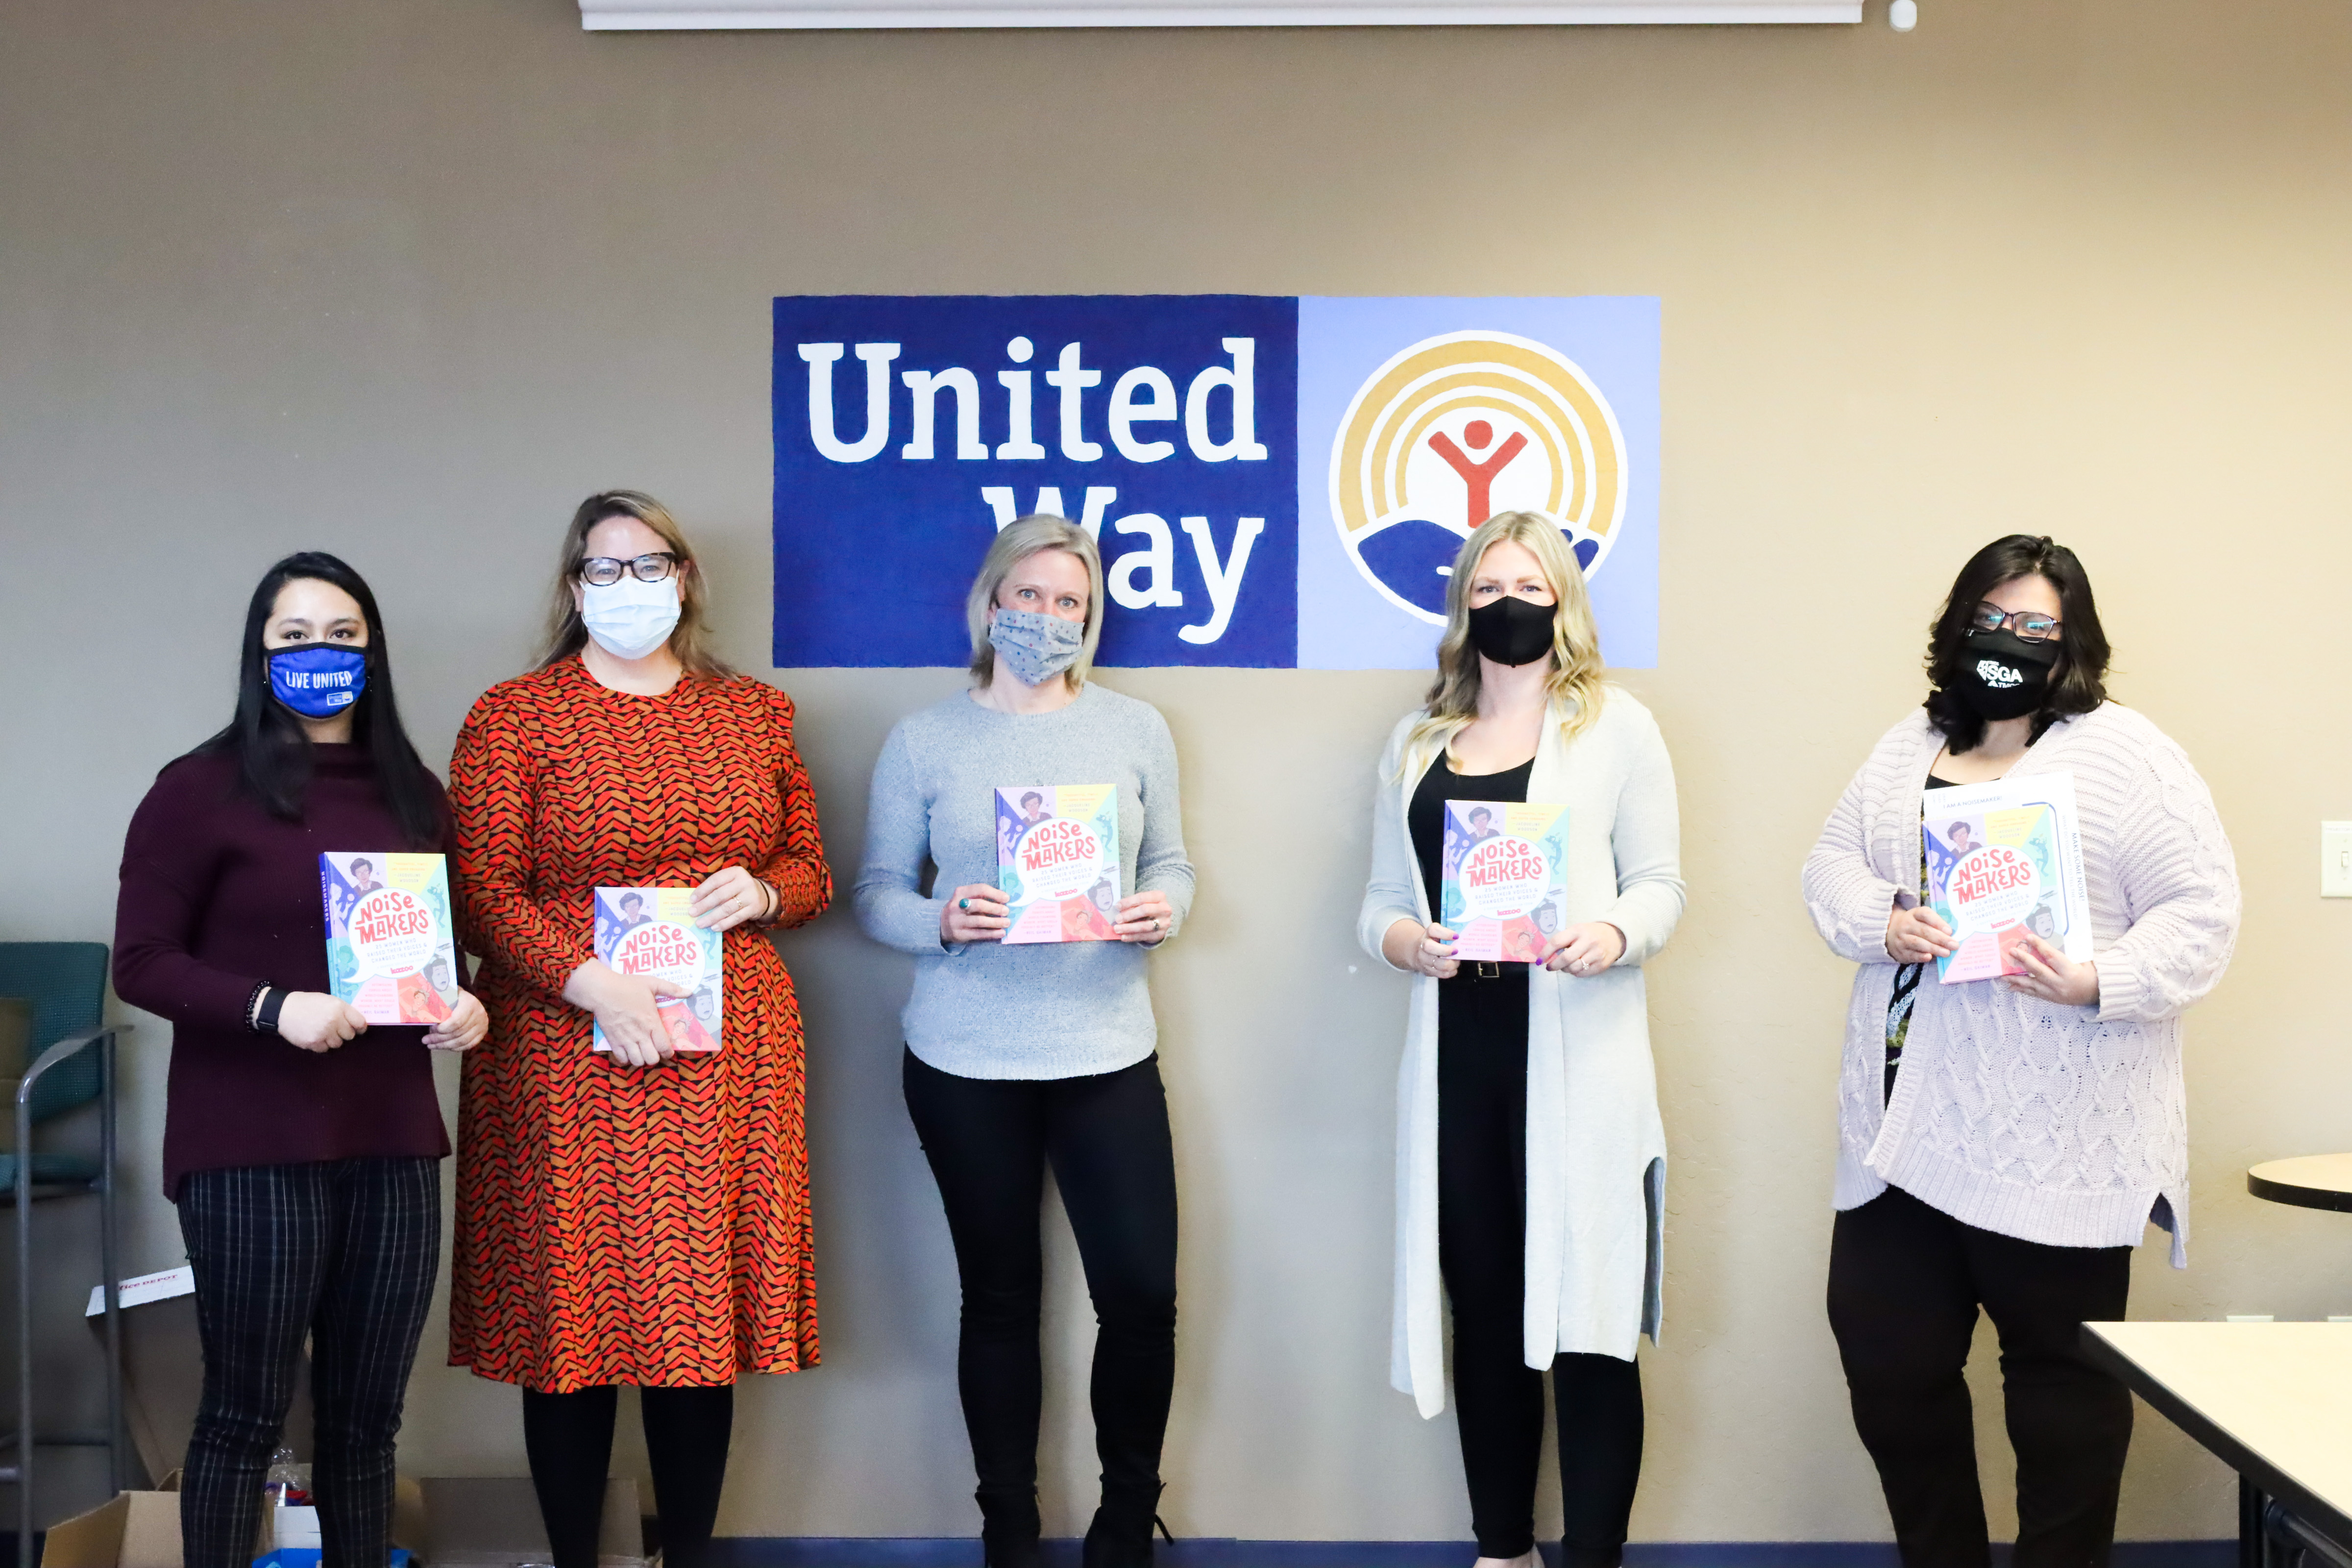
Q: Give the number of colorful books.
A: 5